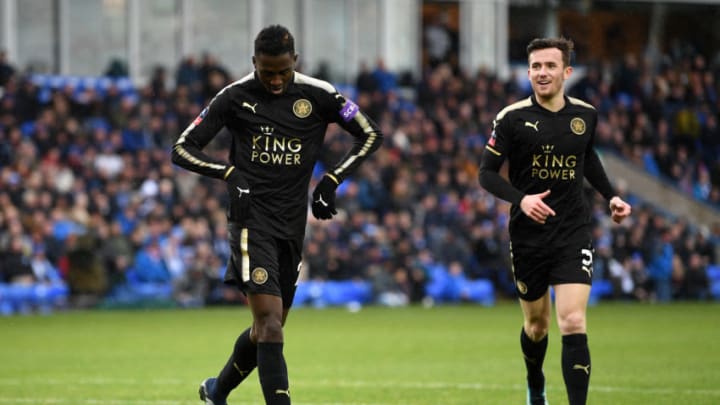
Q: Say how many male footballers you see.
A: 2